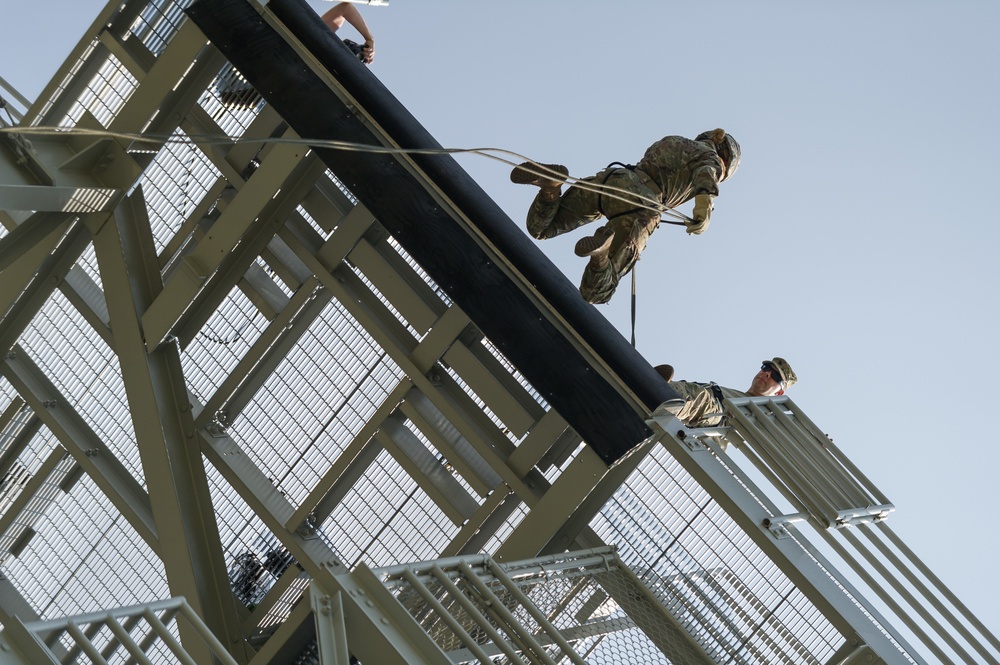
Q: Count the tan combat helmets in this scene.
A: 1